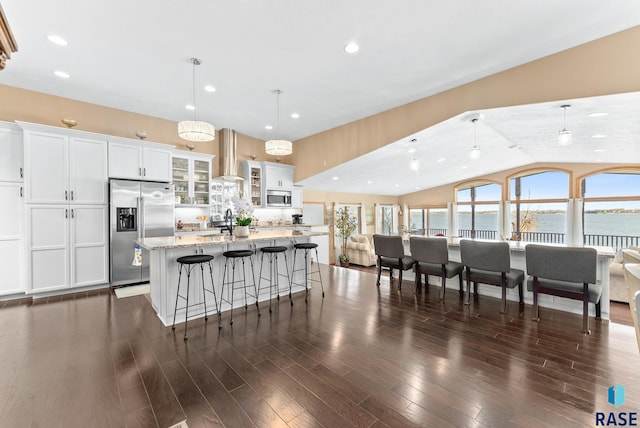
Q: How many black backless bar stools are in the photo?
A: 4